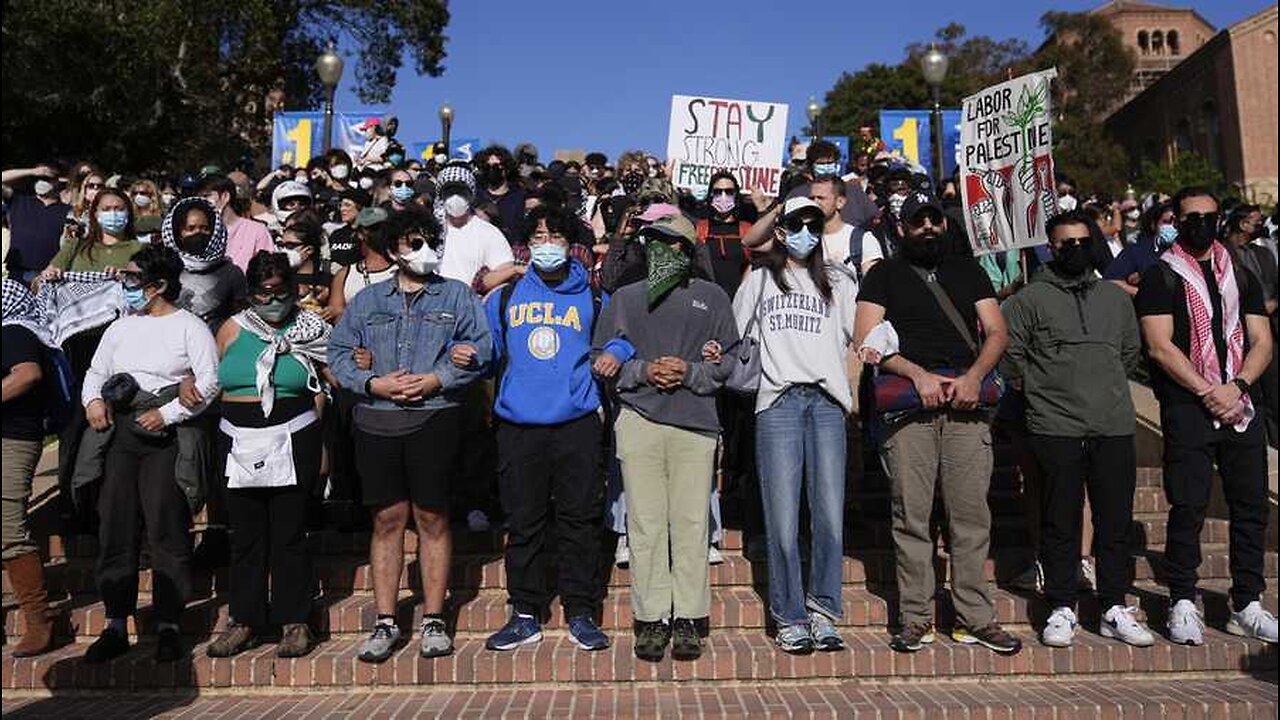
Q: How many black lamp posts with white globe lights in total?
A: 4